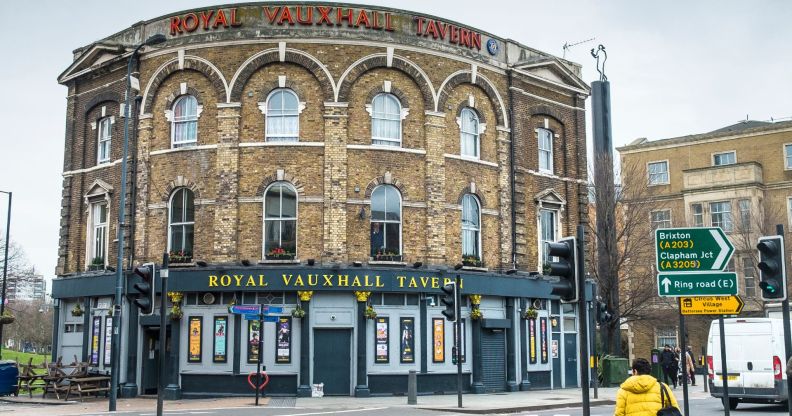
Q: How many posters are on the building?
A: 12